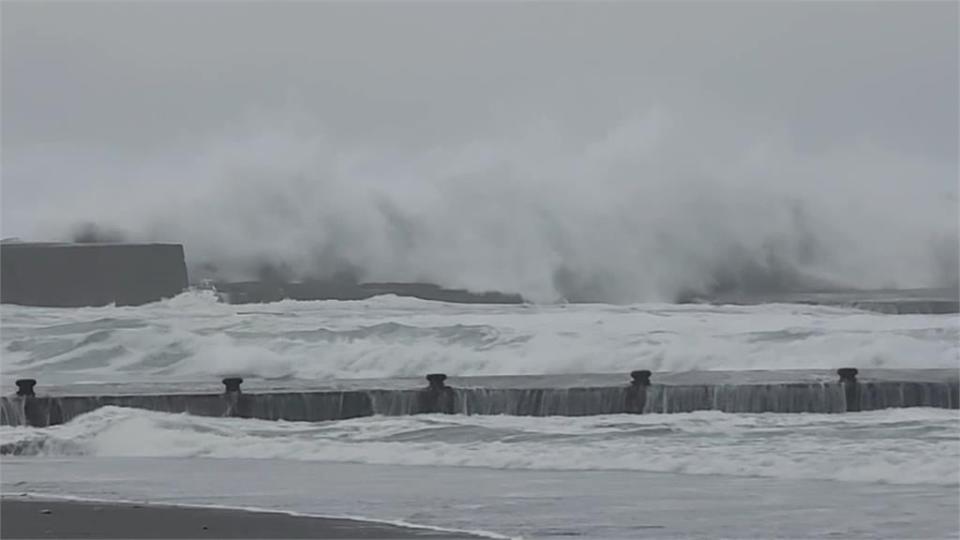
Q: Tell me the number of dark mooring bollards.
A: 5